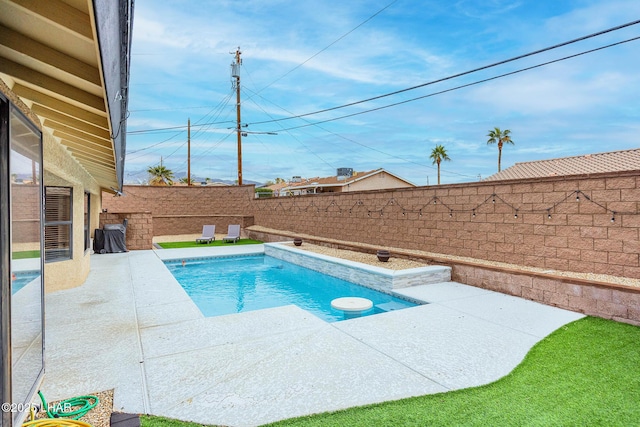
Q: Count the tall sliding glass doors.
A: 1